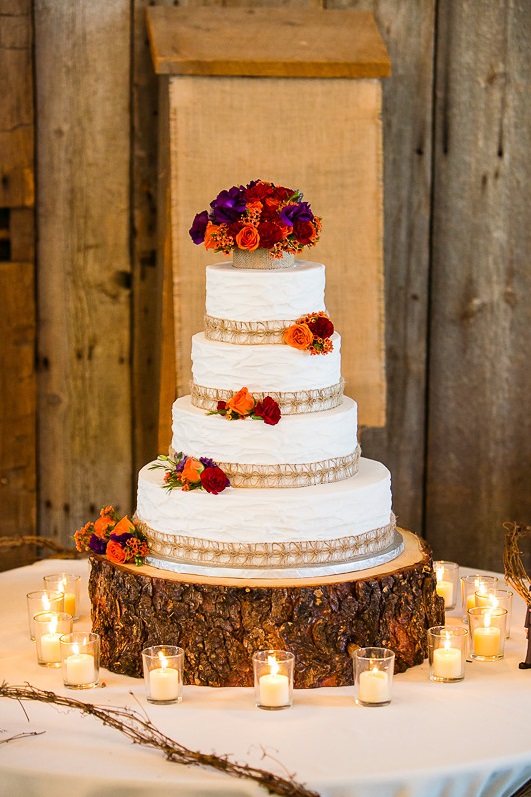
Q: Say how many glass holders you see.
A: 12